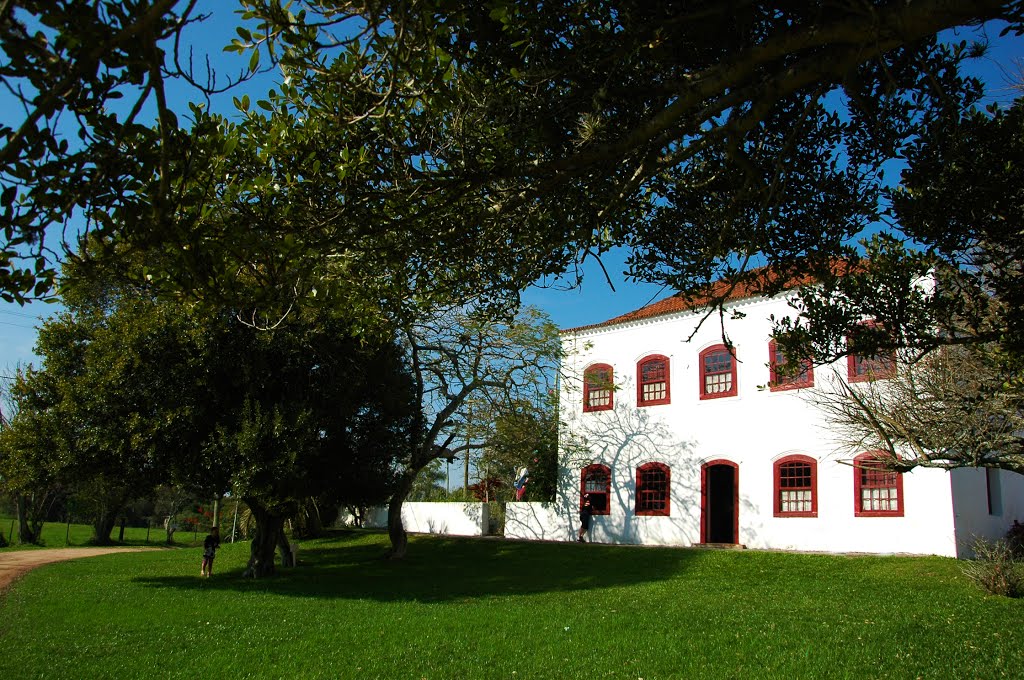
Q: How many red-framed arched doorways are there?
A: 1